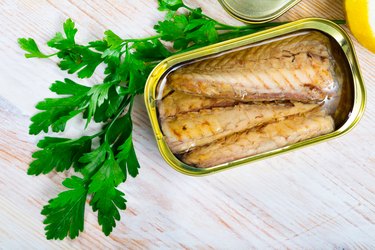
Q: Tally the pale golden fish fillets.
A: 3